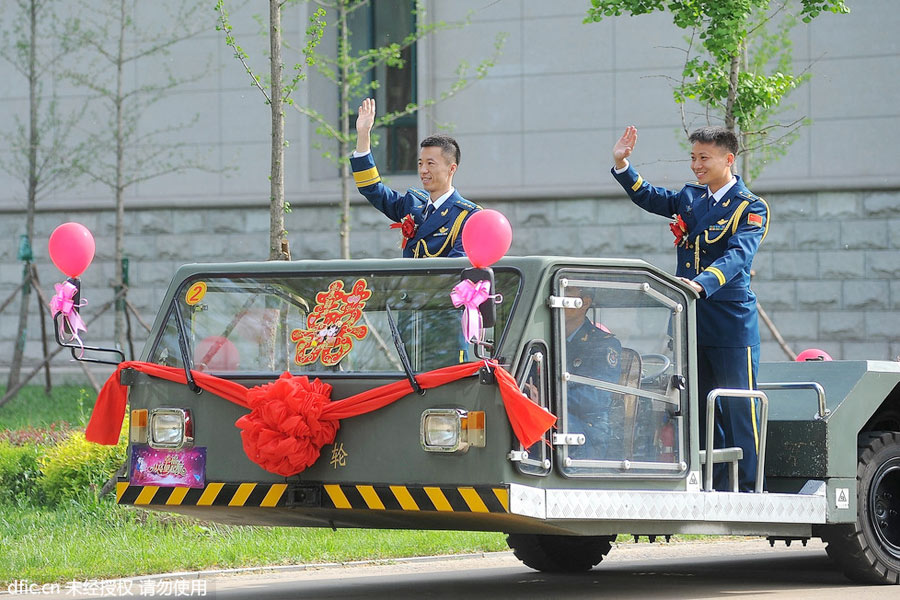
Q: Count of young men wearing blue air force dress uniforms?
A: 2